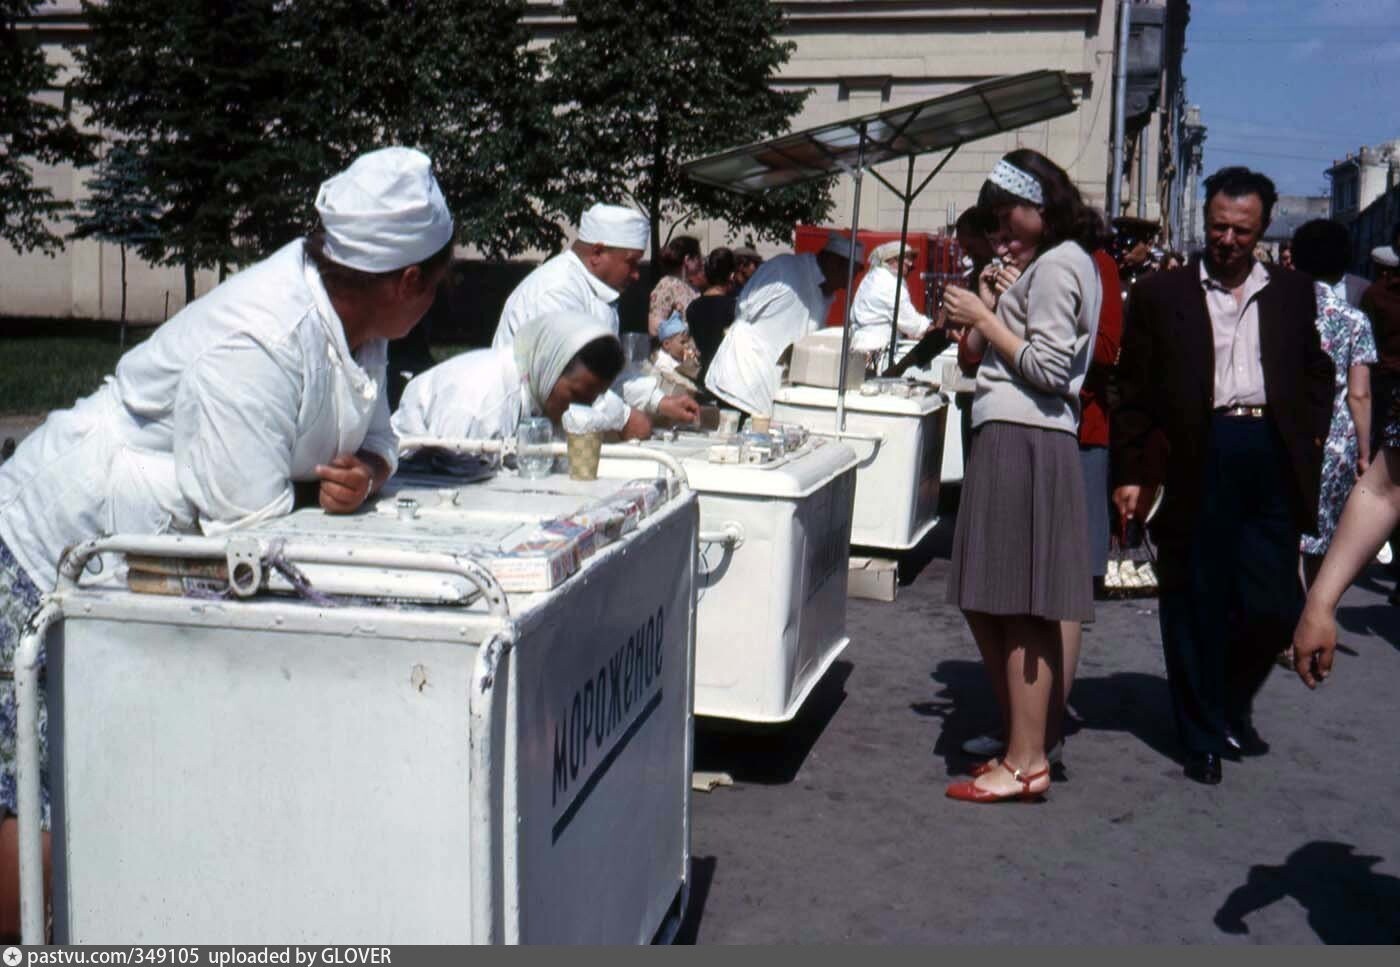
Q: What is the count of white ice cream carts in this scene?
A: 4